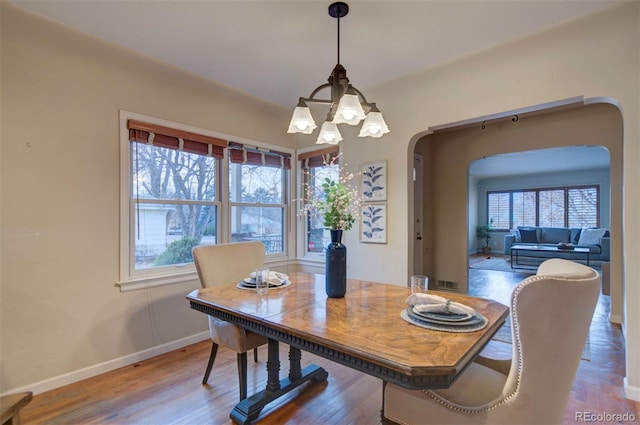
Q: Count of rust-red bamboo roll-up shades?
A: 3